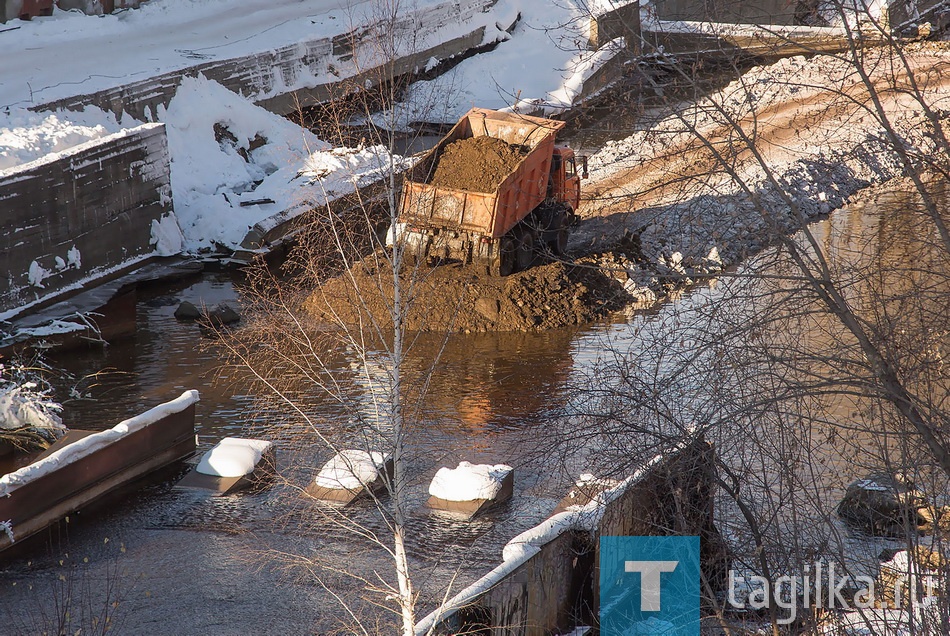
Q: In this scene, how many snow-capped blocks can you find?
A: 3